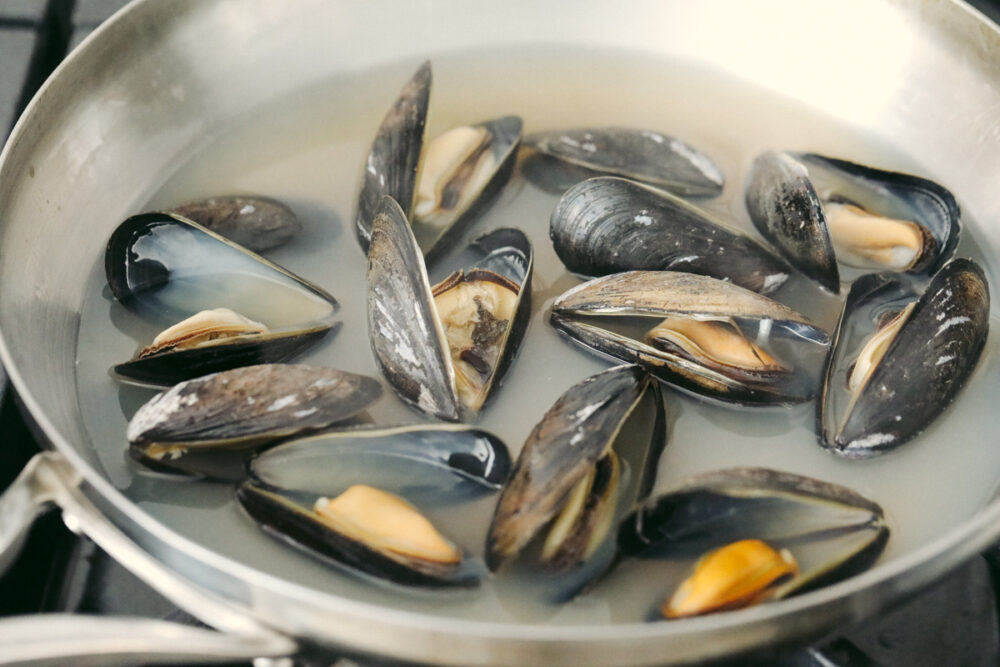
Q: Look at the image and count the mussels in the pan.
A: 13